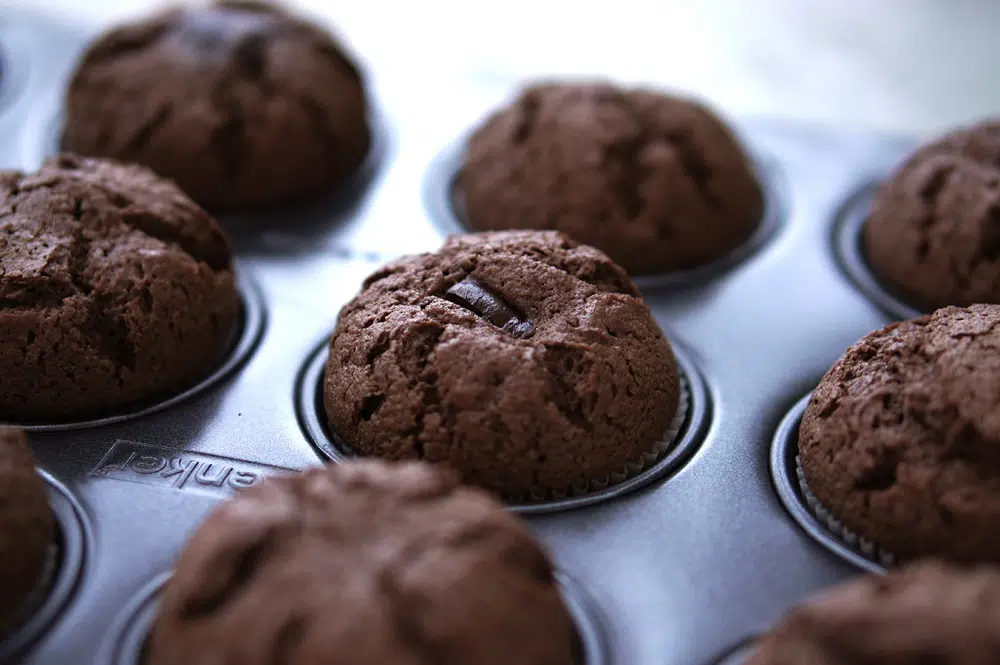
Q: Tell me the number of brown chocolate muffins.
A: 9